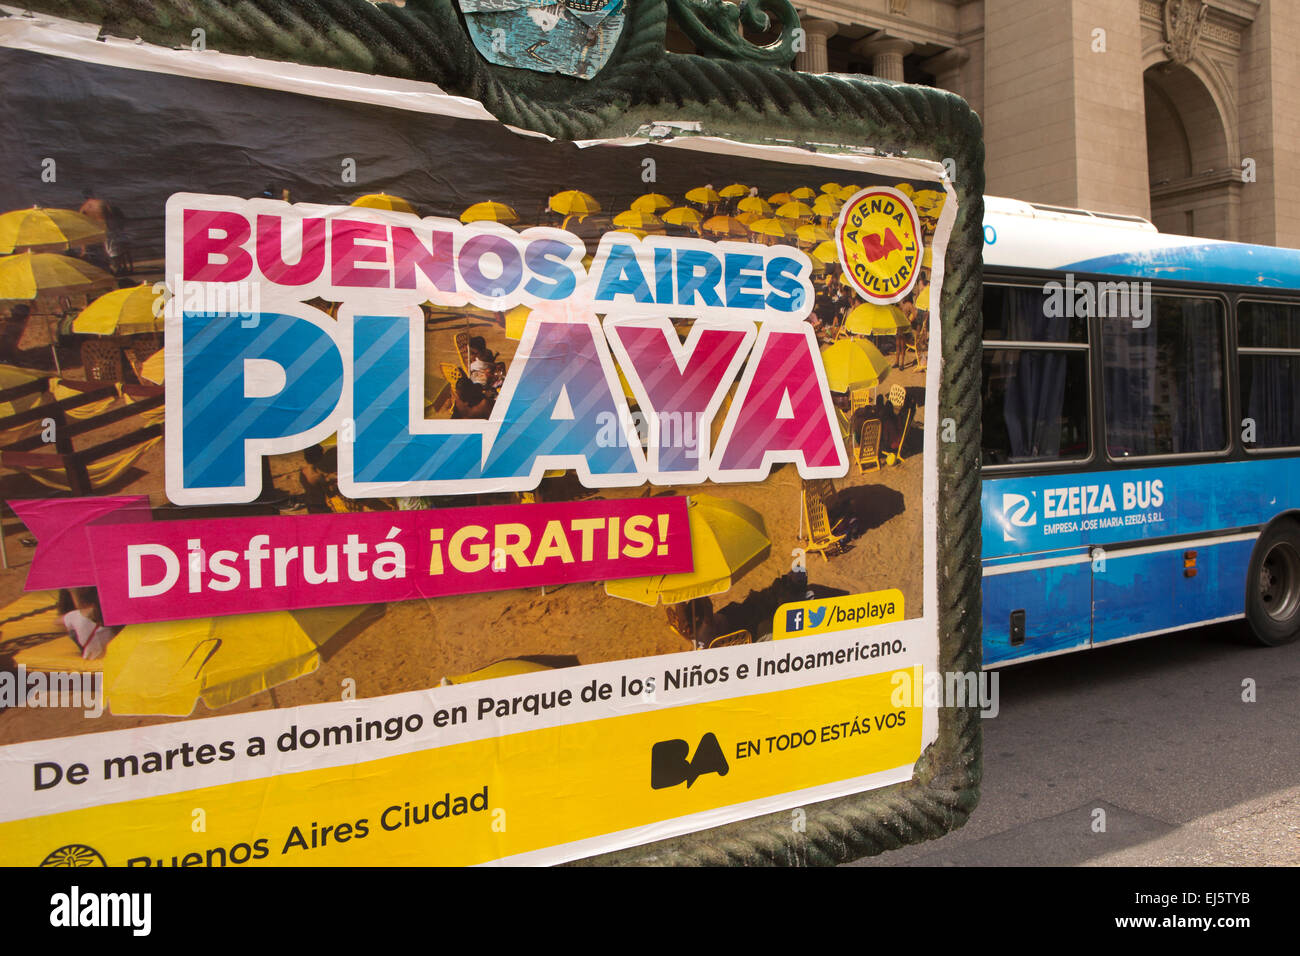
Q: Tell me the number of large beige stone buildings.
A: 1